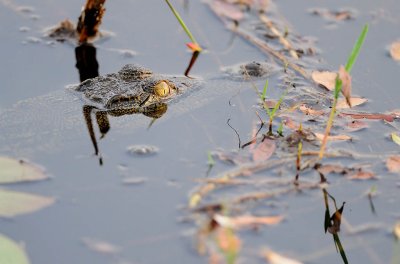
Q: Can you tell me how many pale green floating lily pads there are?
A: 3